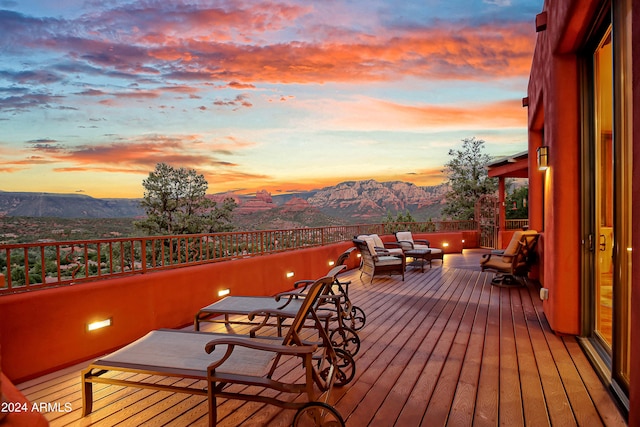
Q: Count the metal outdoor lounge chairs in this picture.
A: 2